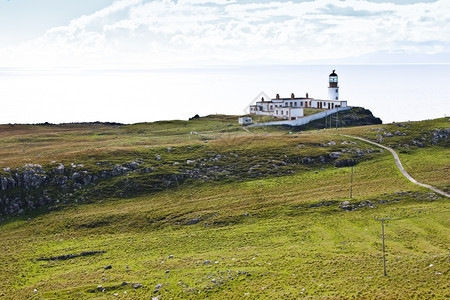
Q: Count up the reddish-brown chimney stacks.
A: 4